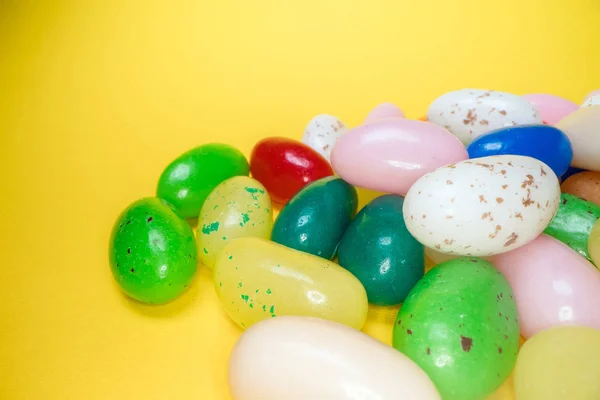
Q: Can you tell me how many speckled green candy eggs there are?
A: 3